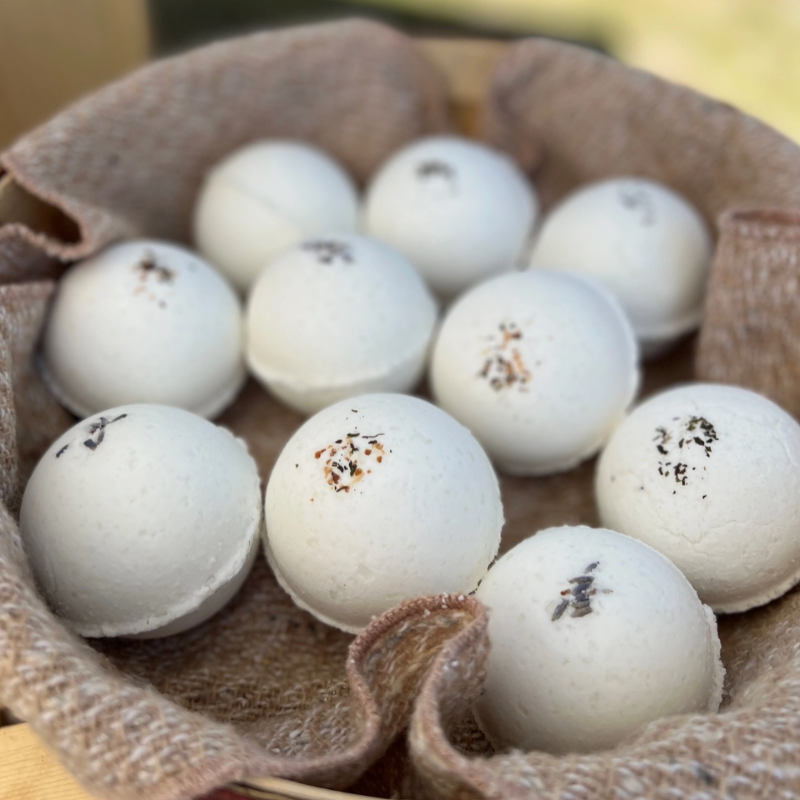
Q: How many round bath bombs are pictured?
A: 10